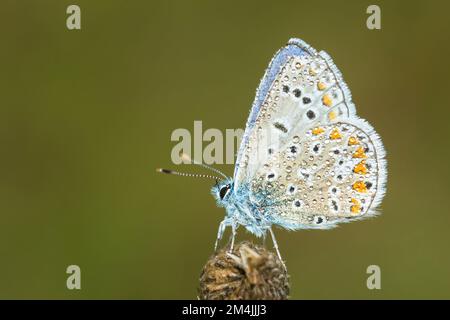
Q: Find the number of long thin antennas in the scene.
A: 2